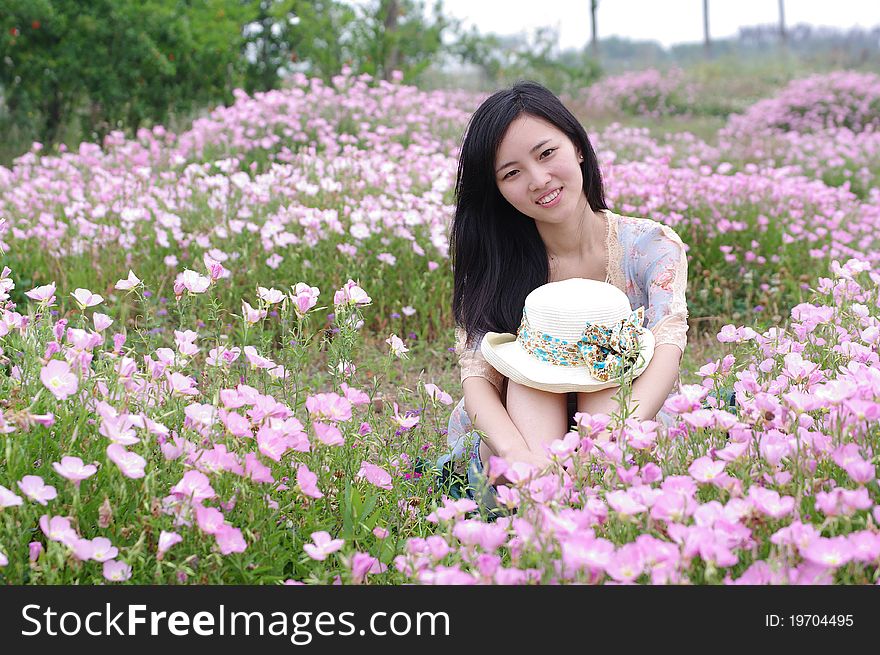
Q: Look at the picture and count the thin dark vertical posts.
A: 3